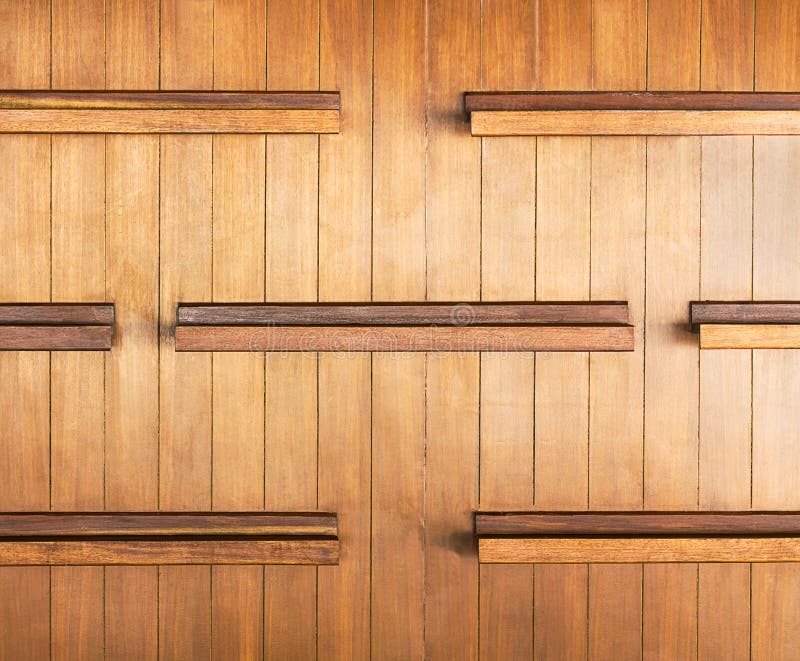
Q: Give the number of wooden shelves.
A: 7